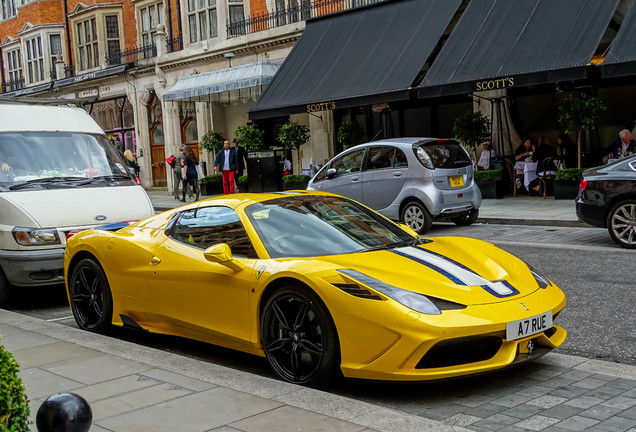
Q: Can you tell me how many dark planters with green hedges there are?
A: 5